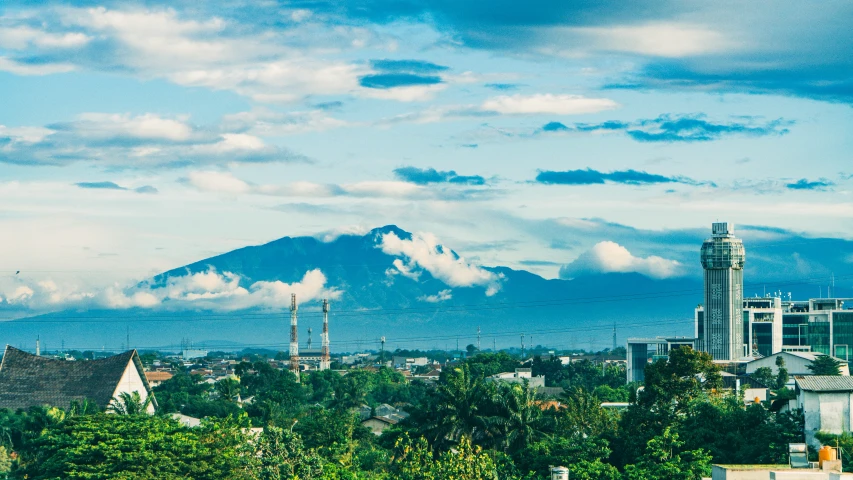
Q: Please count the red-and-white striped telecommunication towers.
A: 2